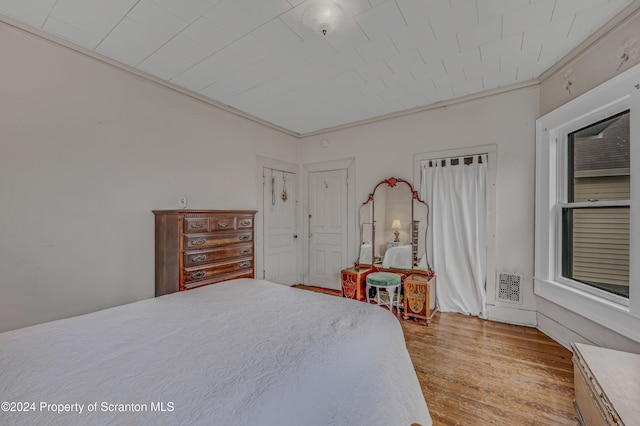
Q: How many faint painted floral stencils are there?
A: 2